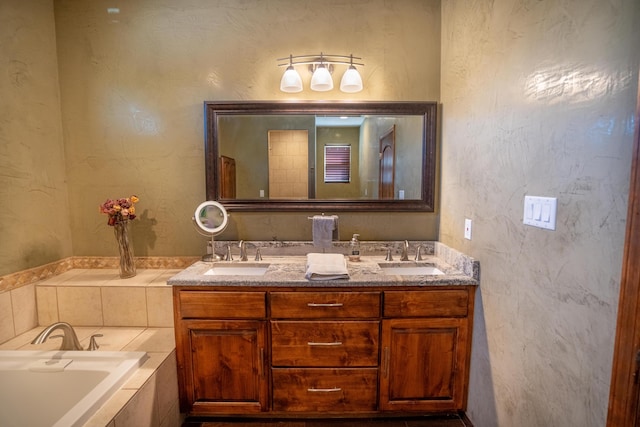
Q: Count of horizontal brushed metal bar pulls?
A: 3